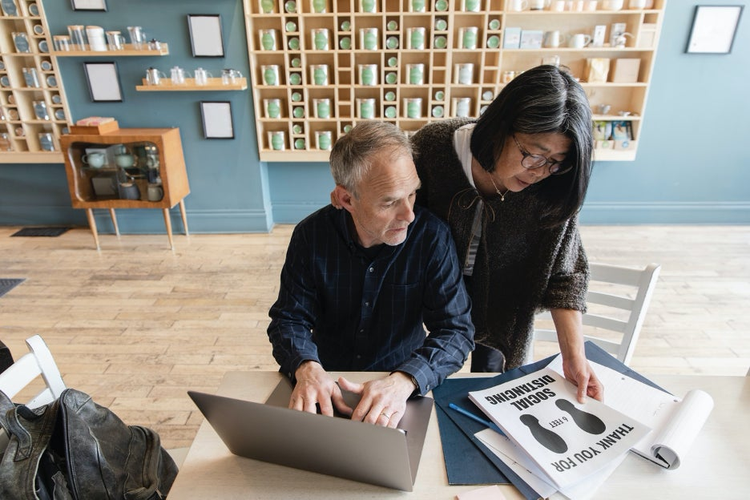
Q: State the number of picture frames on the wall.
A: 5